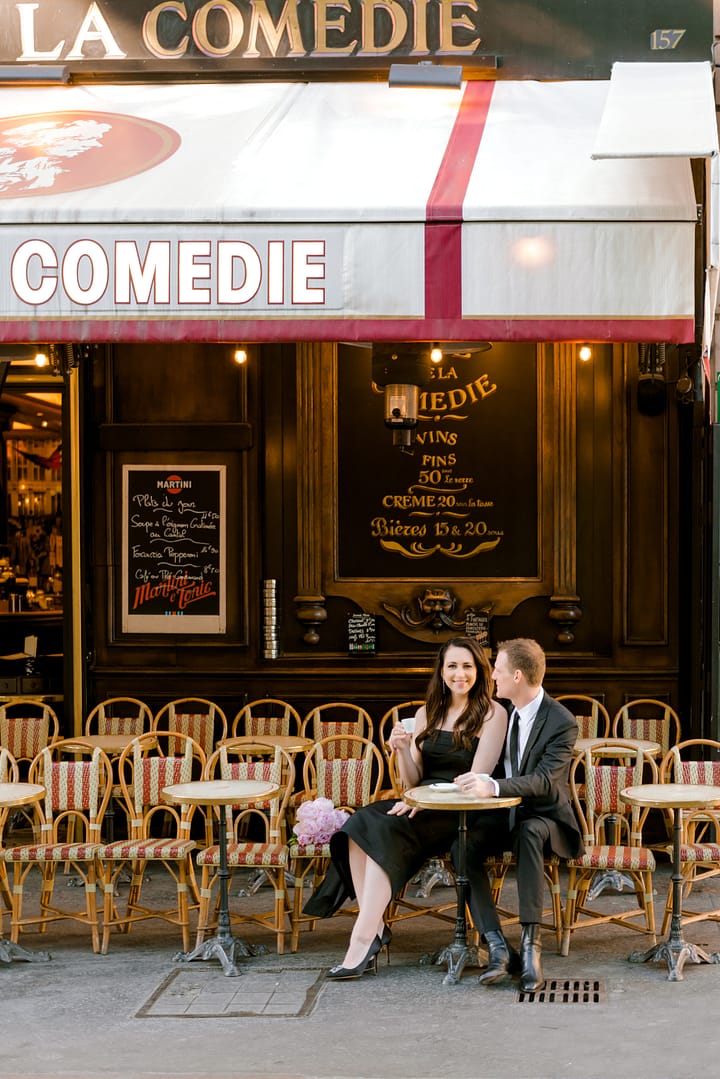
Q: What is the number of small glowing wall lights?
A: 4